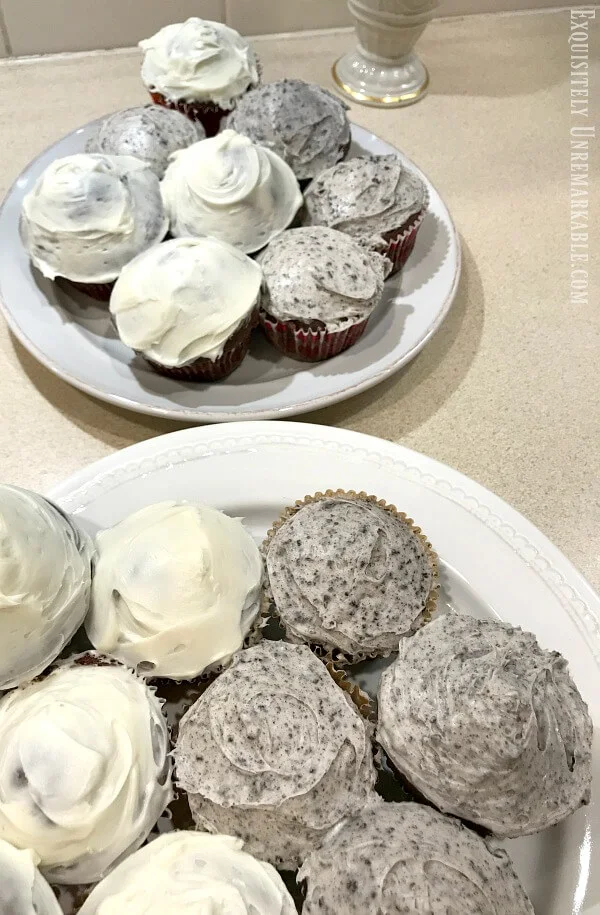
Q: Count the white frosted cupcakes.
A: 9